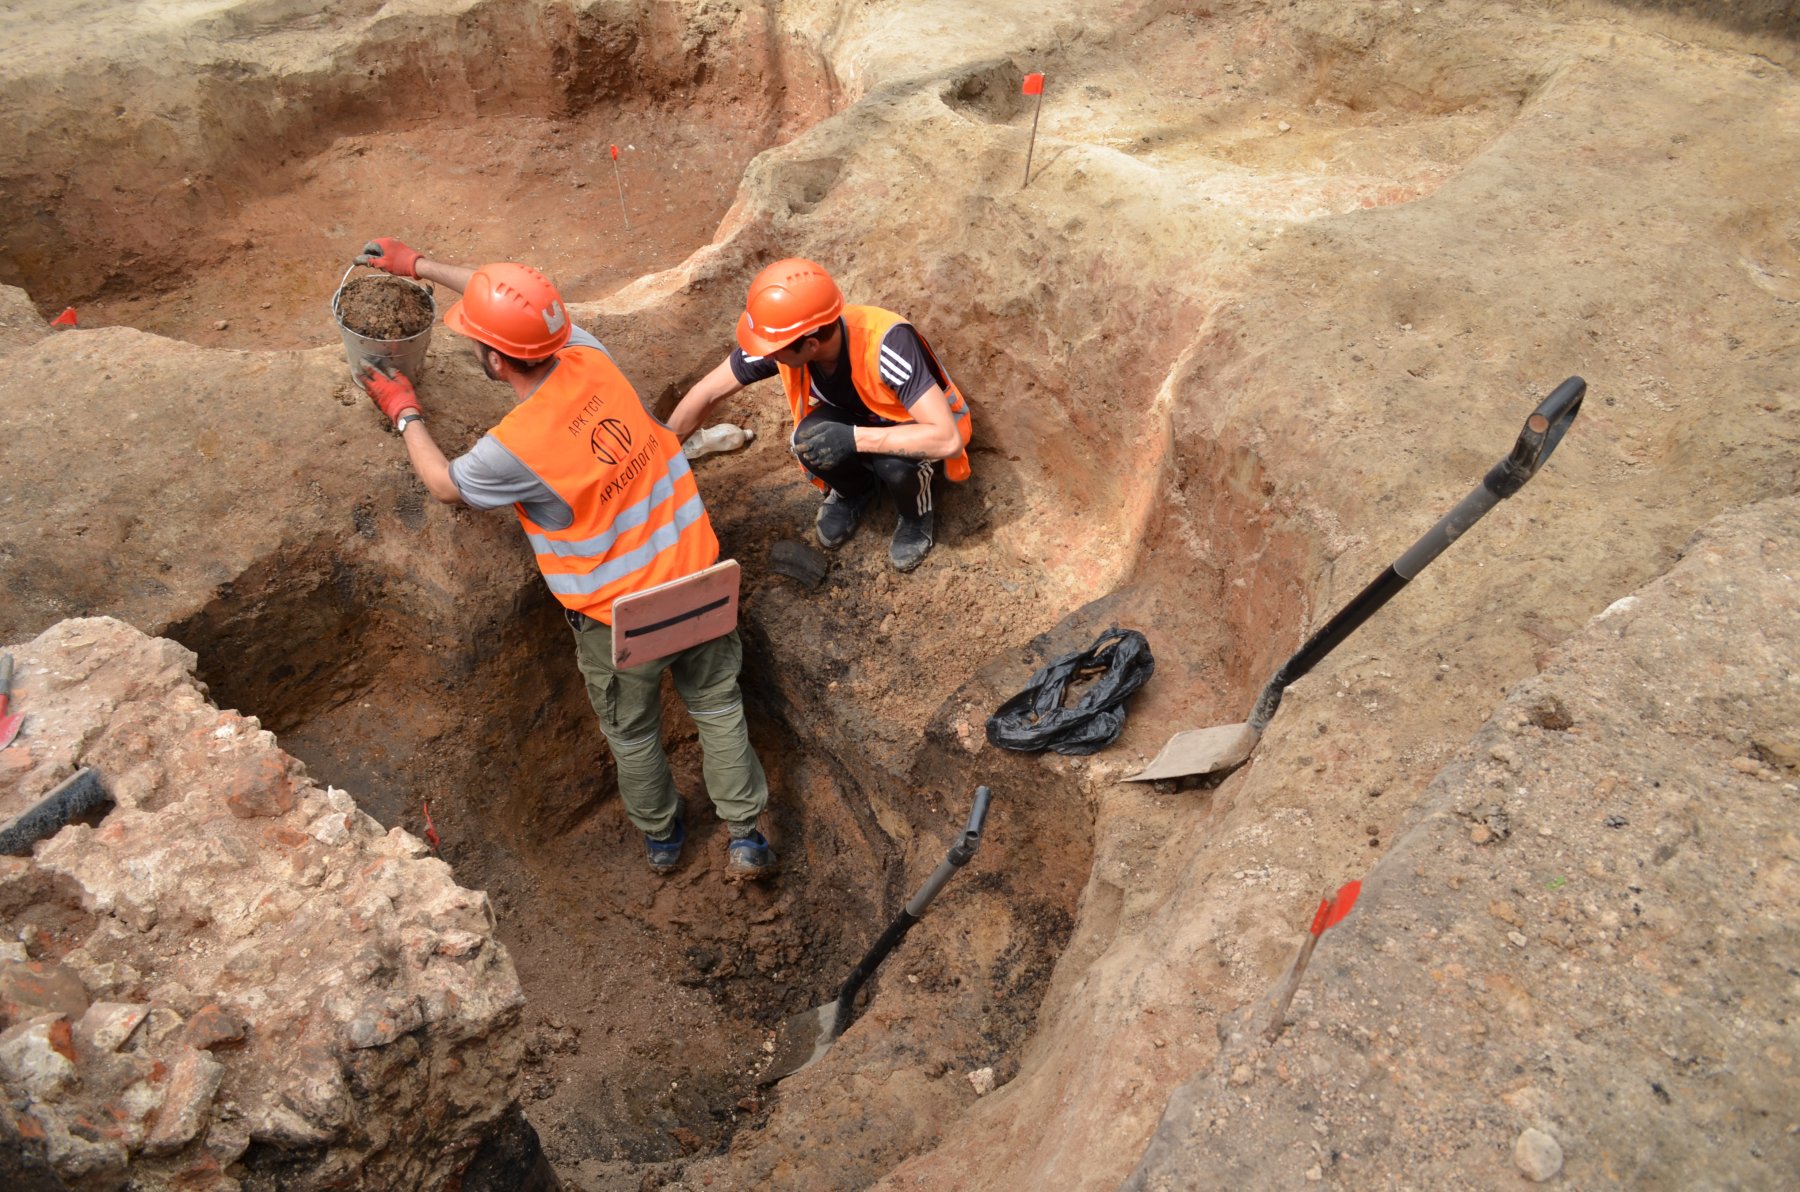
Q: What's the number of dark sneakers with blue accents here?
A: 2